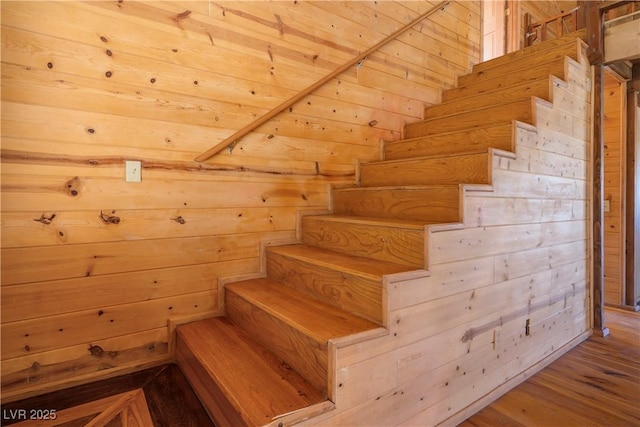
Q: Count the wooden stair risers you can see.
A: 12